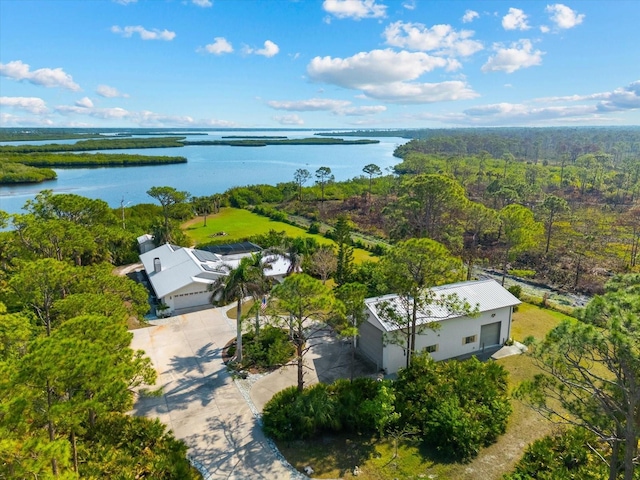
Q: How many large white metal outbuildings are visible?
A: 1